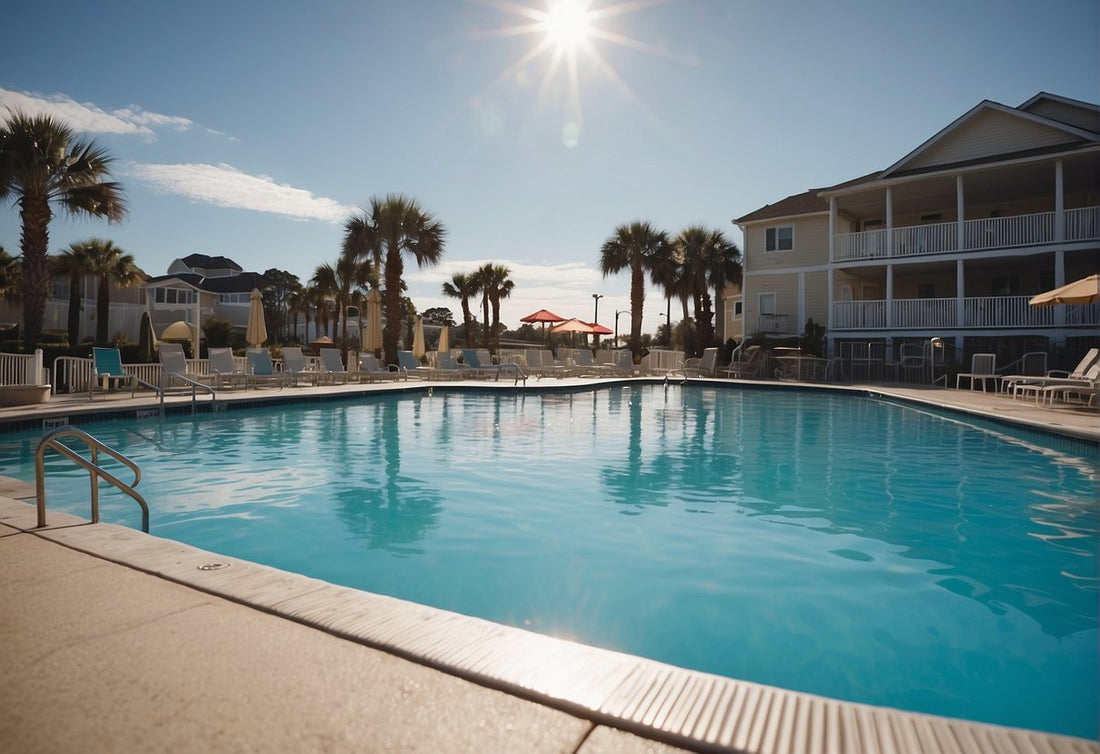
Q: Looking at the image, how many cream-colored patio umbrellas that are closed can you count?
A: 4